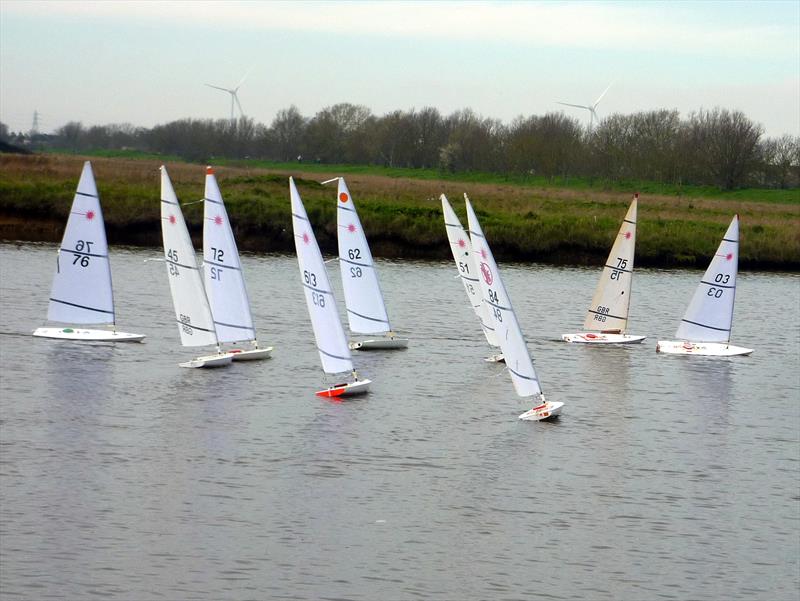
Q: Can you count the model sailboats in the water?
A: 9